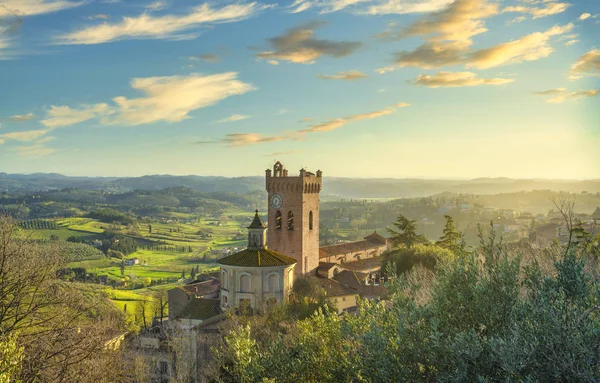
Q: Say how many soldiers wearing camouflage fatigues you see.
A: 0